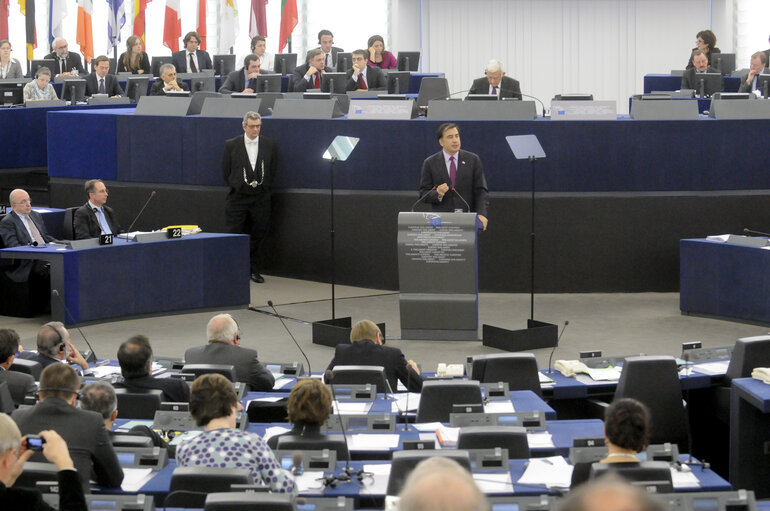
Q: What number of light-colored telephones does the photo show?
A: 3